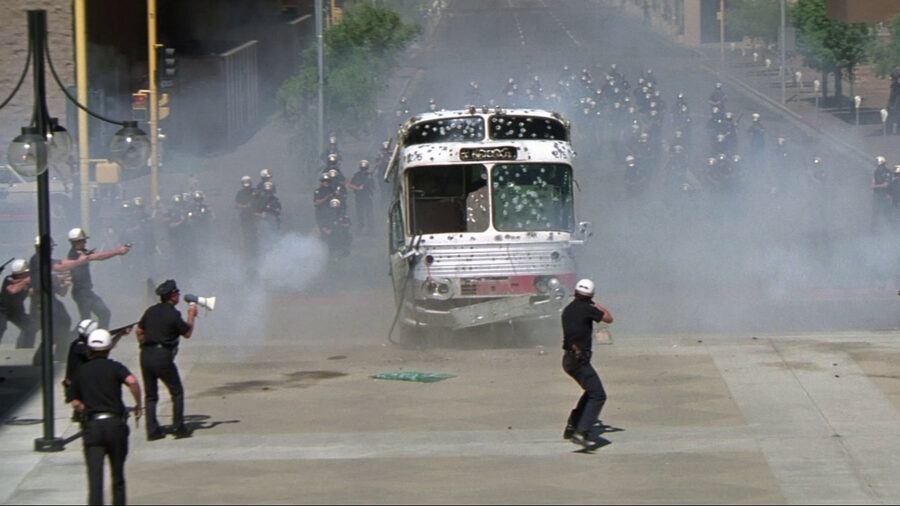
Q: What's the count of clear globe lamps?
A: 3